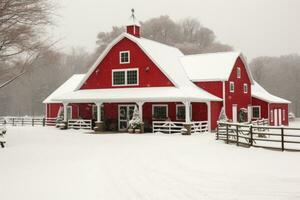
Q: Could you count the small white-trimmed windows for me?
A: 4